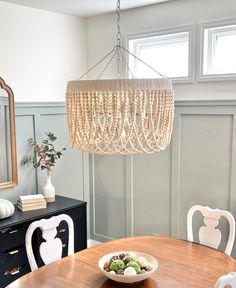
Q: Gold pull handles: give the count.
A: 5